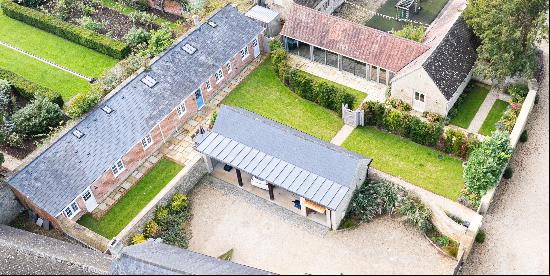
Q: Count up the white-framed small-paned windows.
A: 8